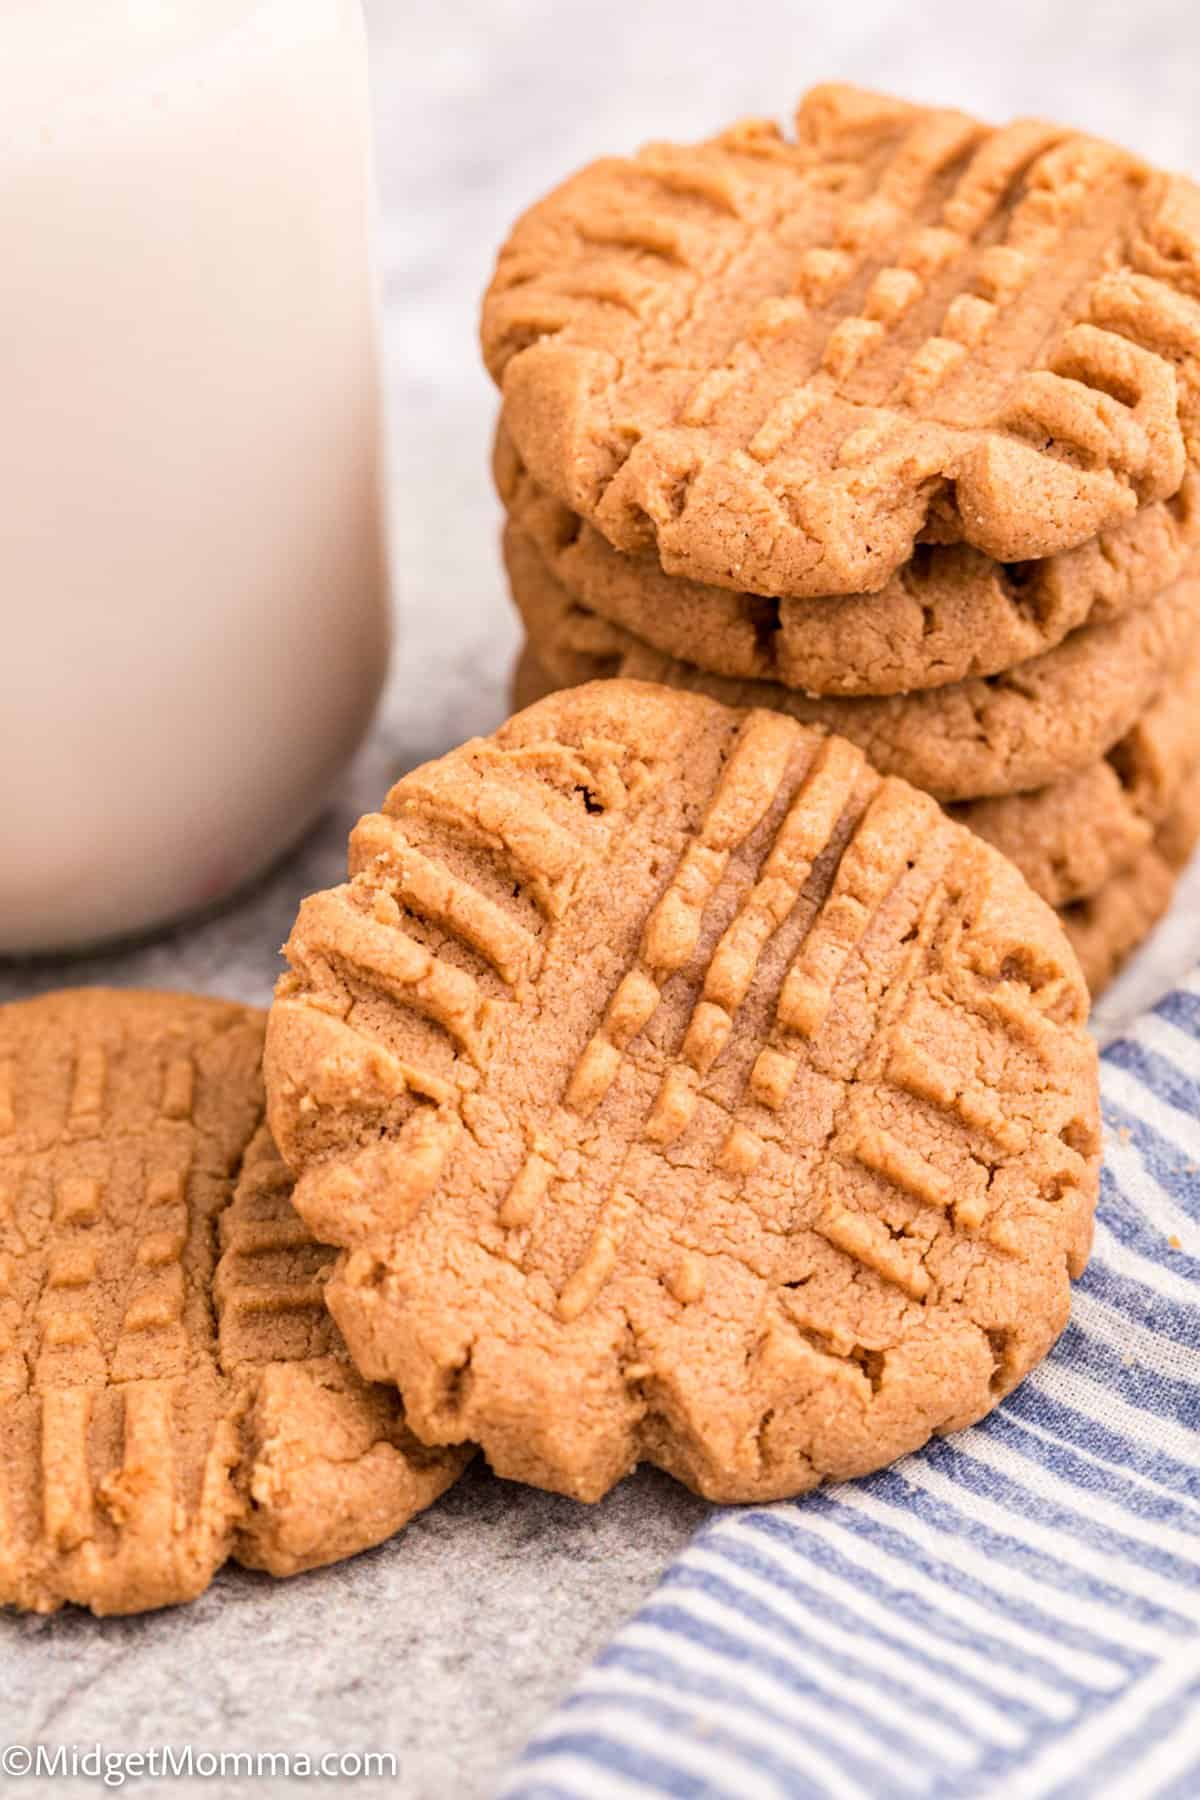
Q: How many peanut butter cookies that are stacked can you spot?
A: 5